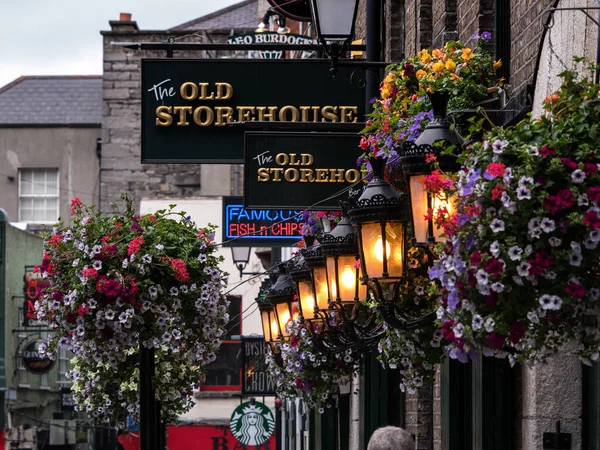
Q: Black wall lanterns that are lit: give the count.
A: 7